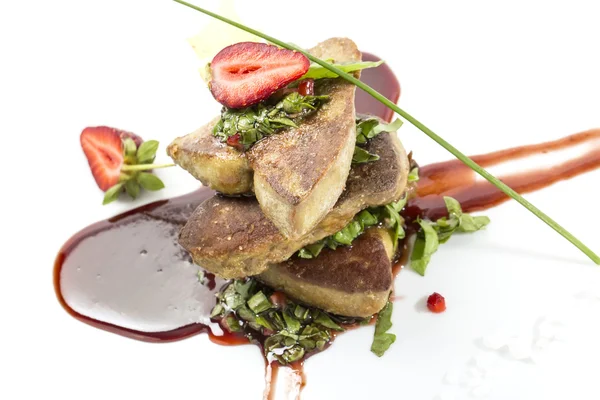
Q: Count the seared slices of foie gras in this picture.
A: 4